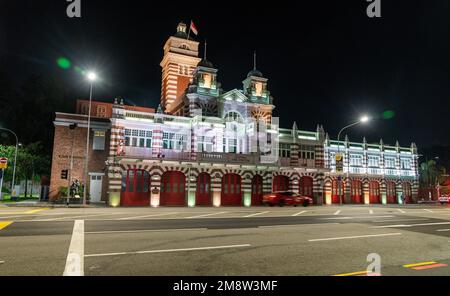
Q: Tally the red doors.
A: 12